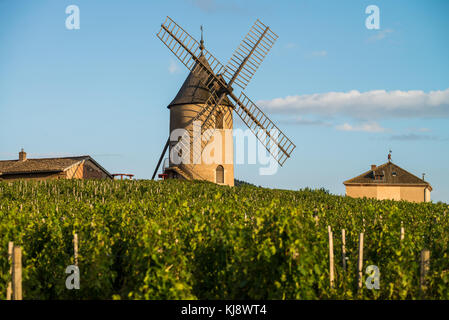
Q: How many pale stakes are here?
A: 8